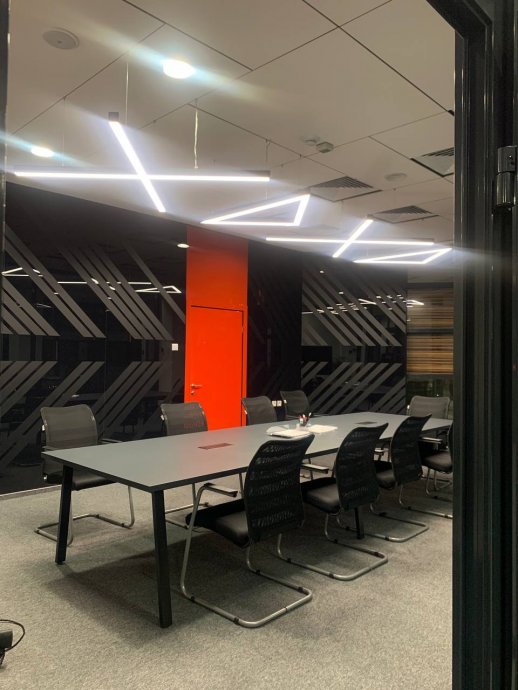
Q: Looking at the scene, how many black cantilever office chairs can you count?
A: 9